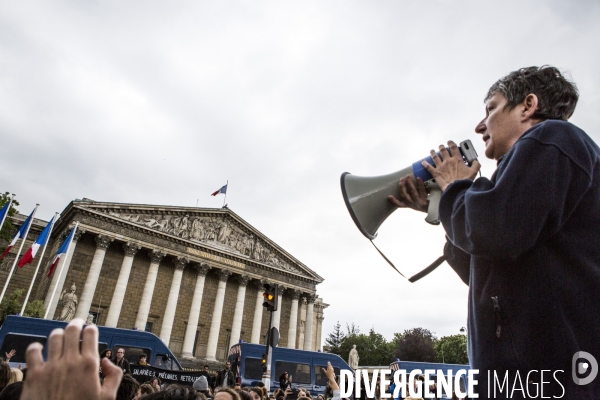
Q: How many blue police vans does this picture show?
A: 3